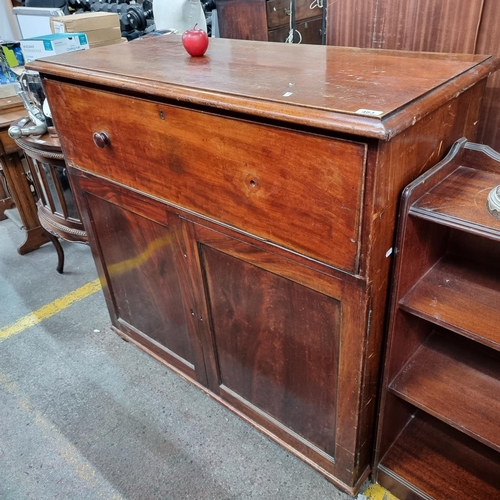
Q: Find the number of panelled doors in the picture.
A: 2